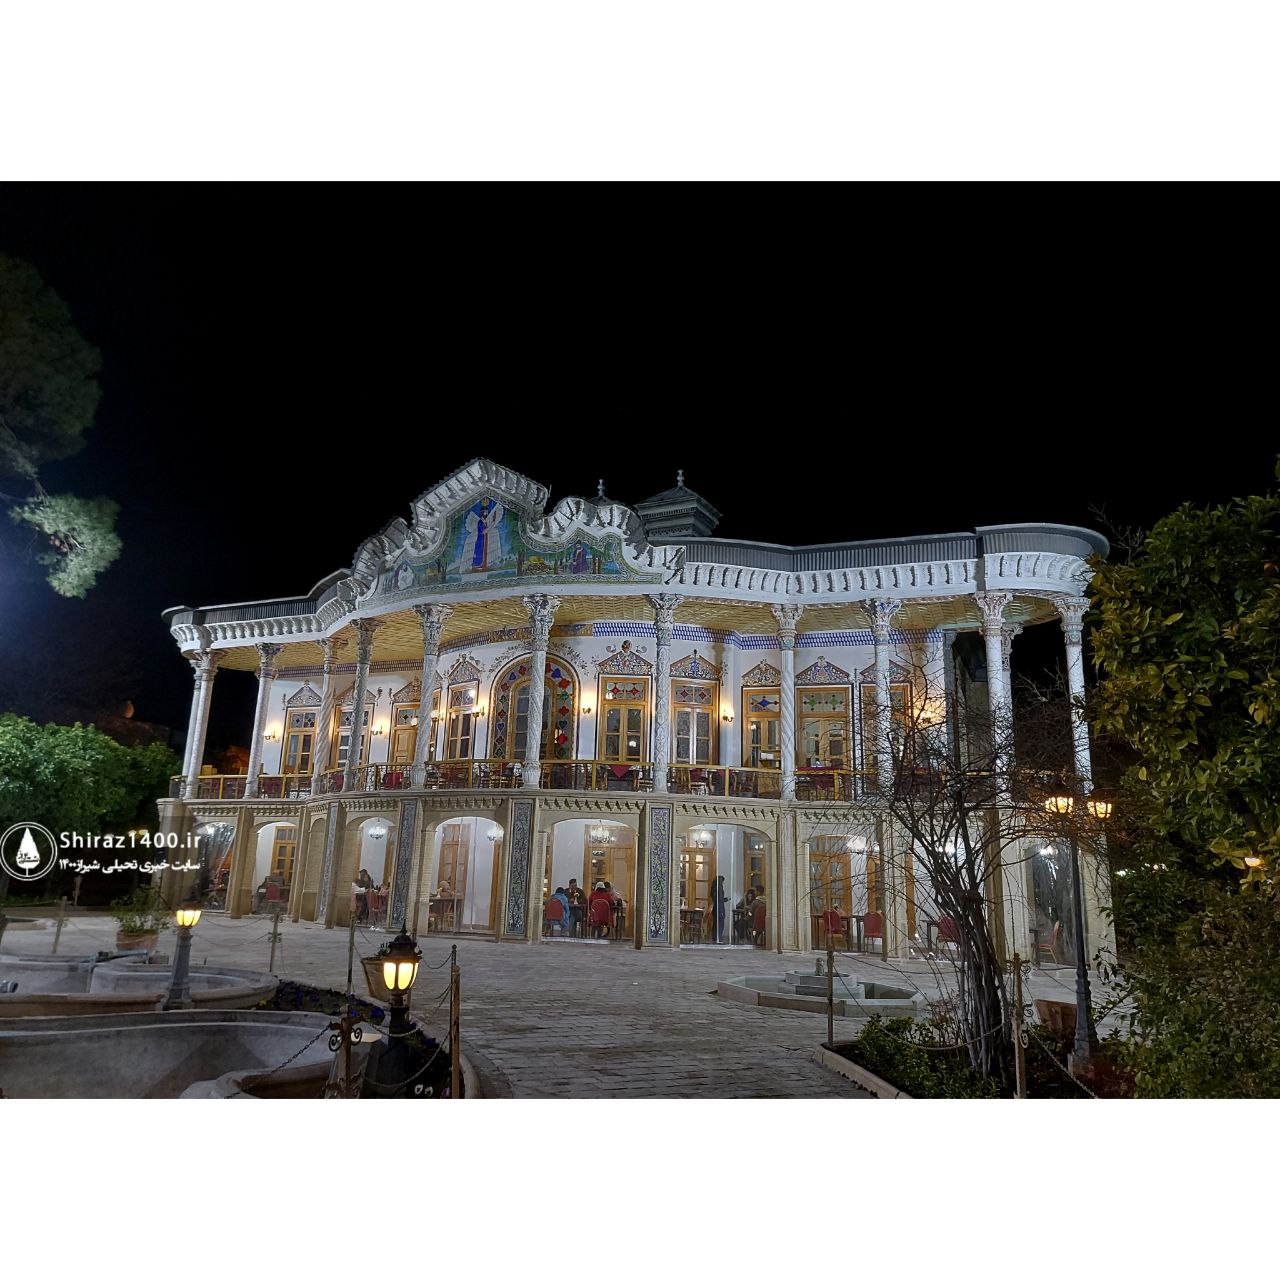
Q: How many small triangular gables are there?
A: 10